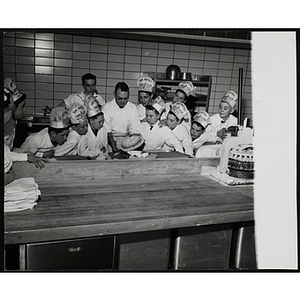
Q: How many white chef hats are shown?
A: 10